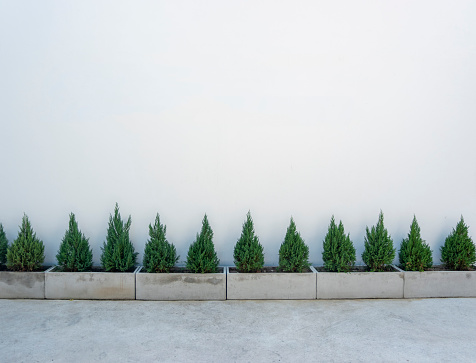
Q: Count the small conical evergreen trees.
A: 12